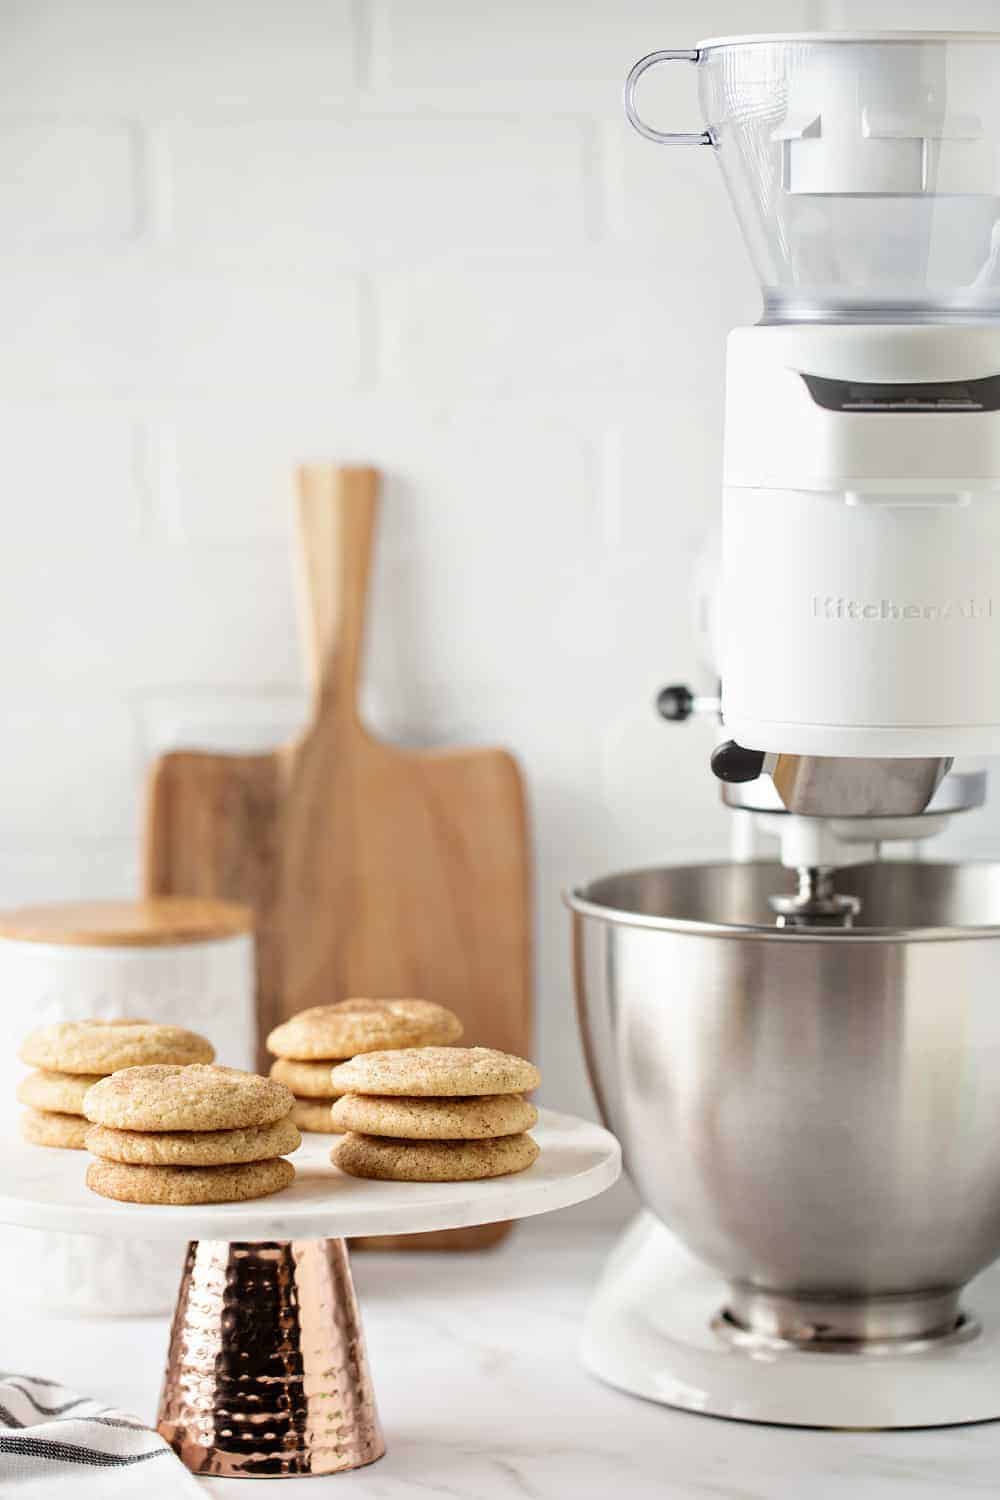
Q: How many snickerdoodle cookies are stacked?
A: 12